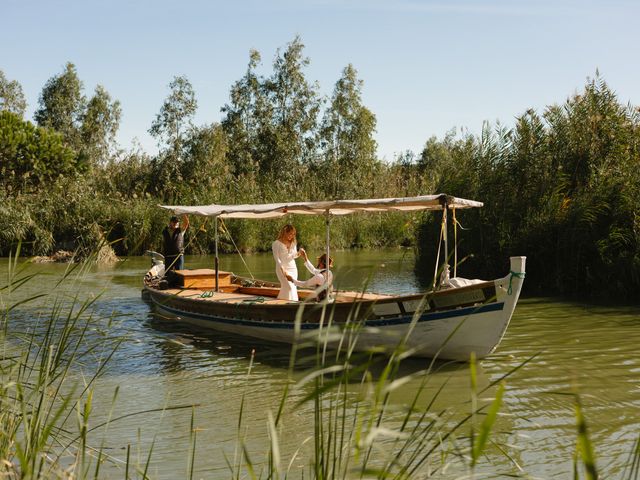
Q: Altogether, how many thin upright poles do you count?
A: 3